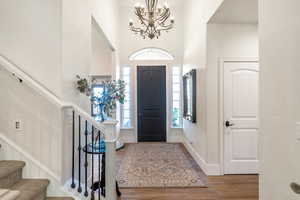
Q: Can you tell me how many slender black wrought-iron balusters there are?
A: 5